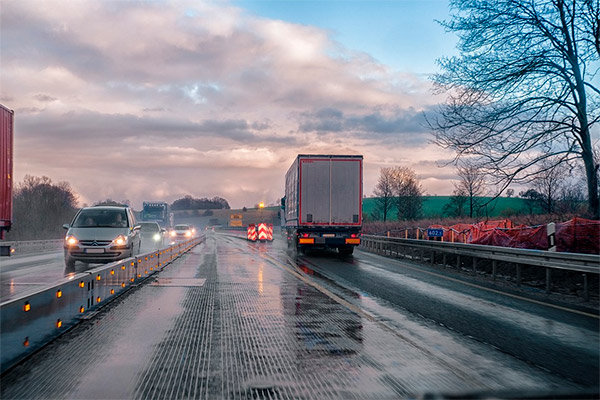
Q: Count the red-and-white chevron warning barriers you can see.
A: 3